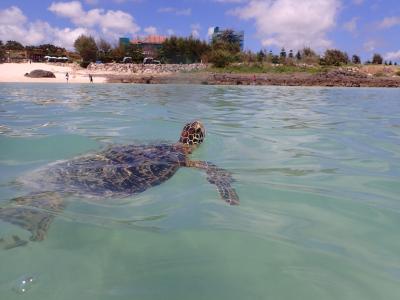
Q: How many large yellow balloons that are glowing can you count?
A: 0